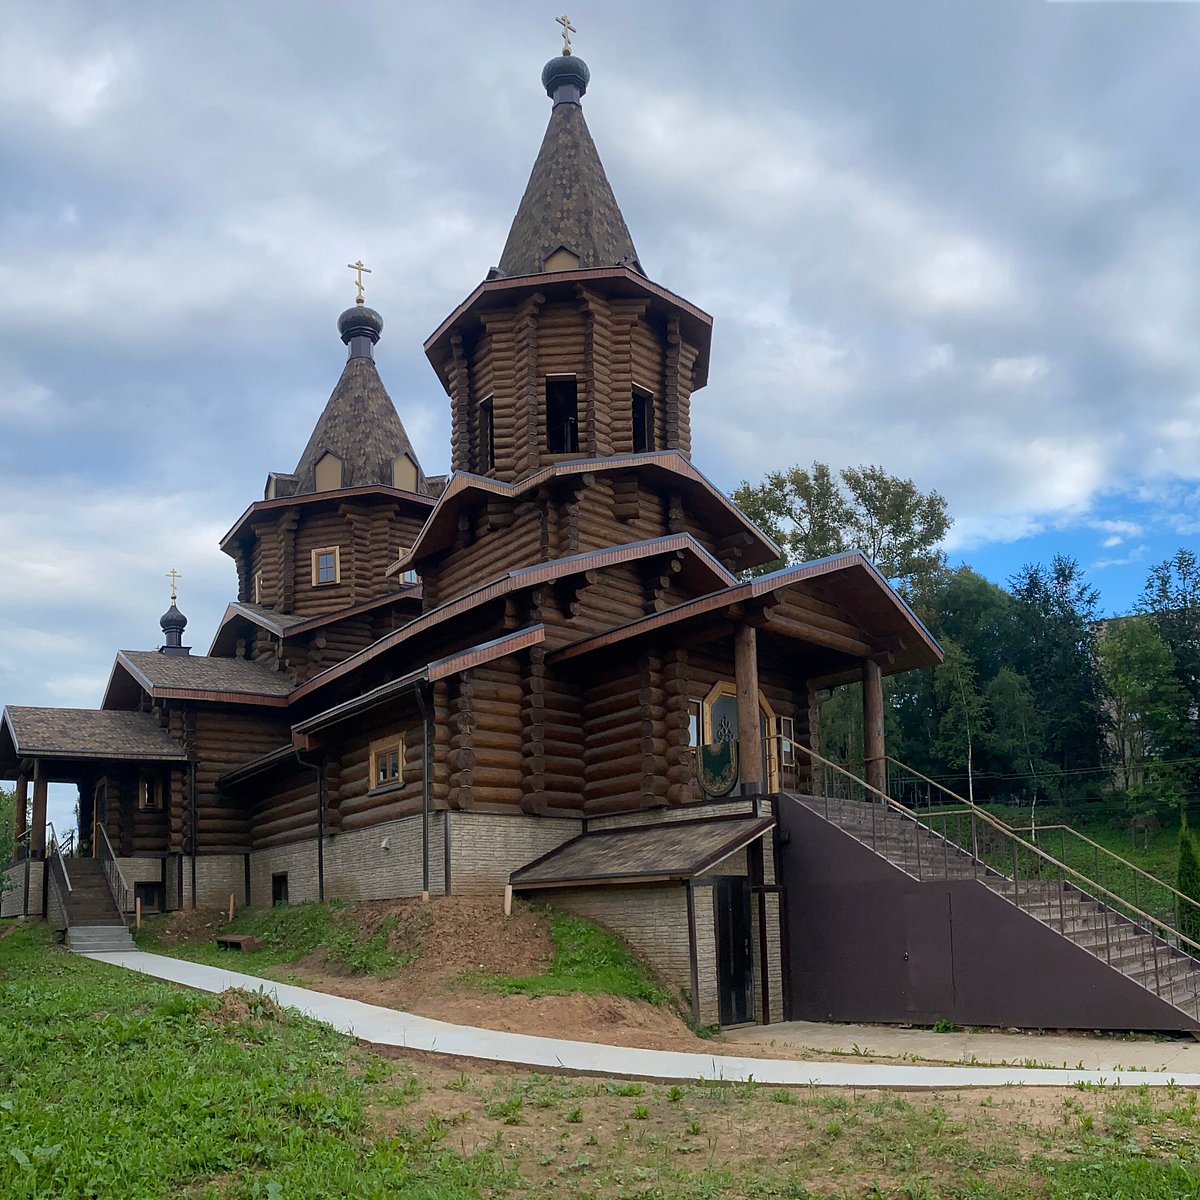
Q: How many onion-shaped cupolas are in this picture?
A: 3